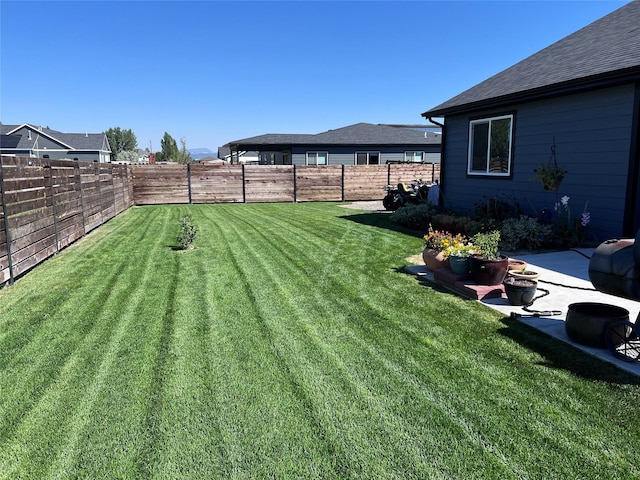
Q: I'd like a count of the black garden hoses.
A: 1